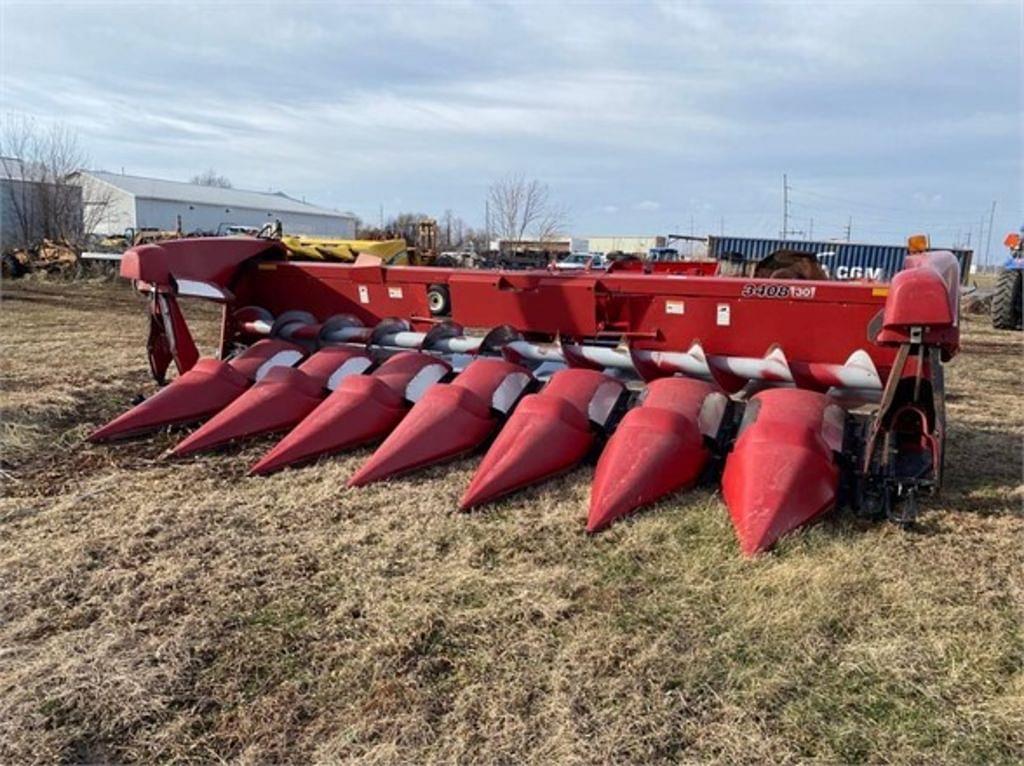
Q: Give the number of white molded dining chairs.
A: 0